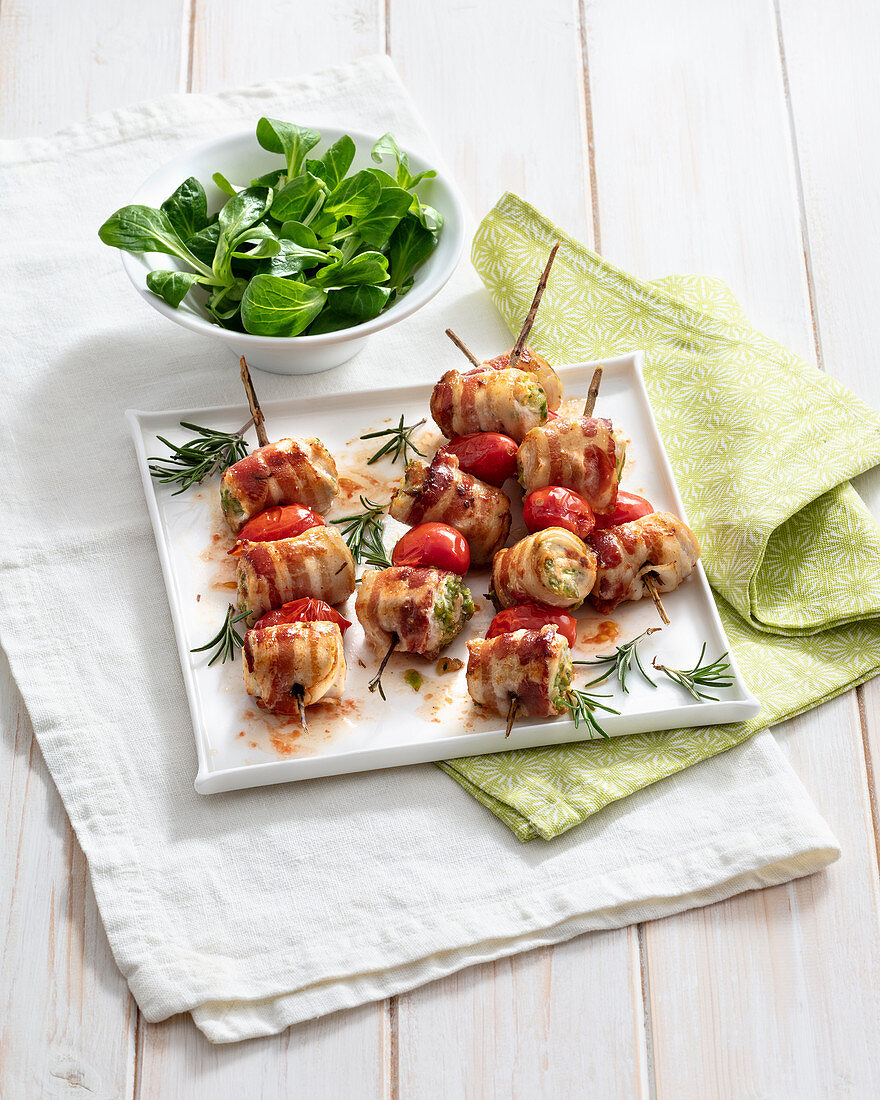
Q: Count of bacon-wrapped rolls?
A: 11